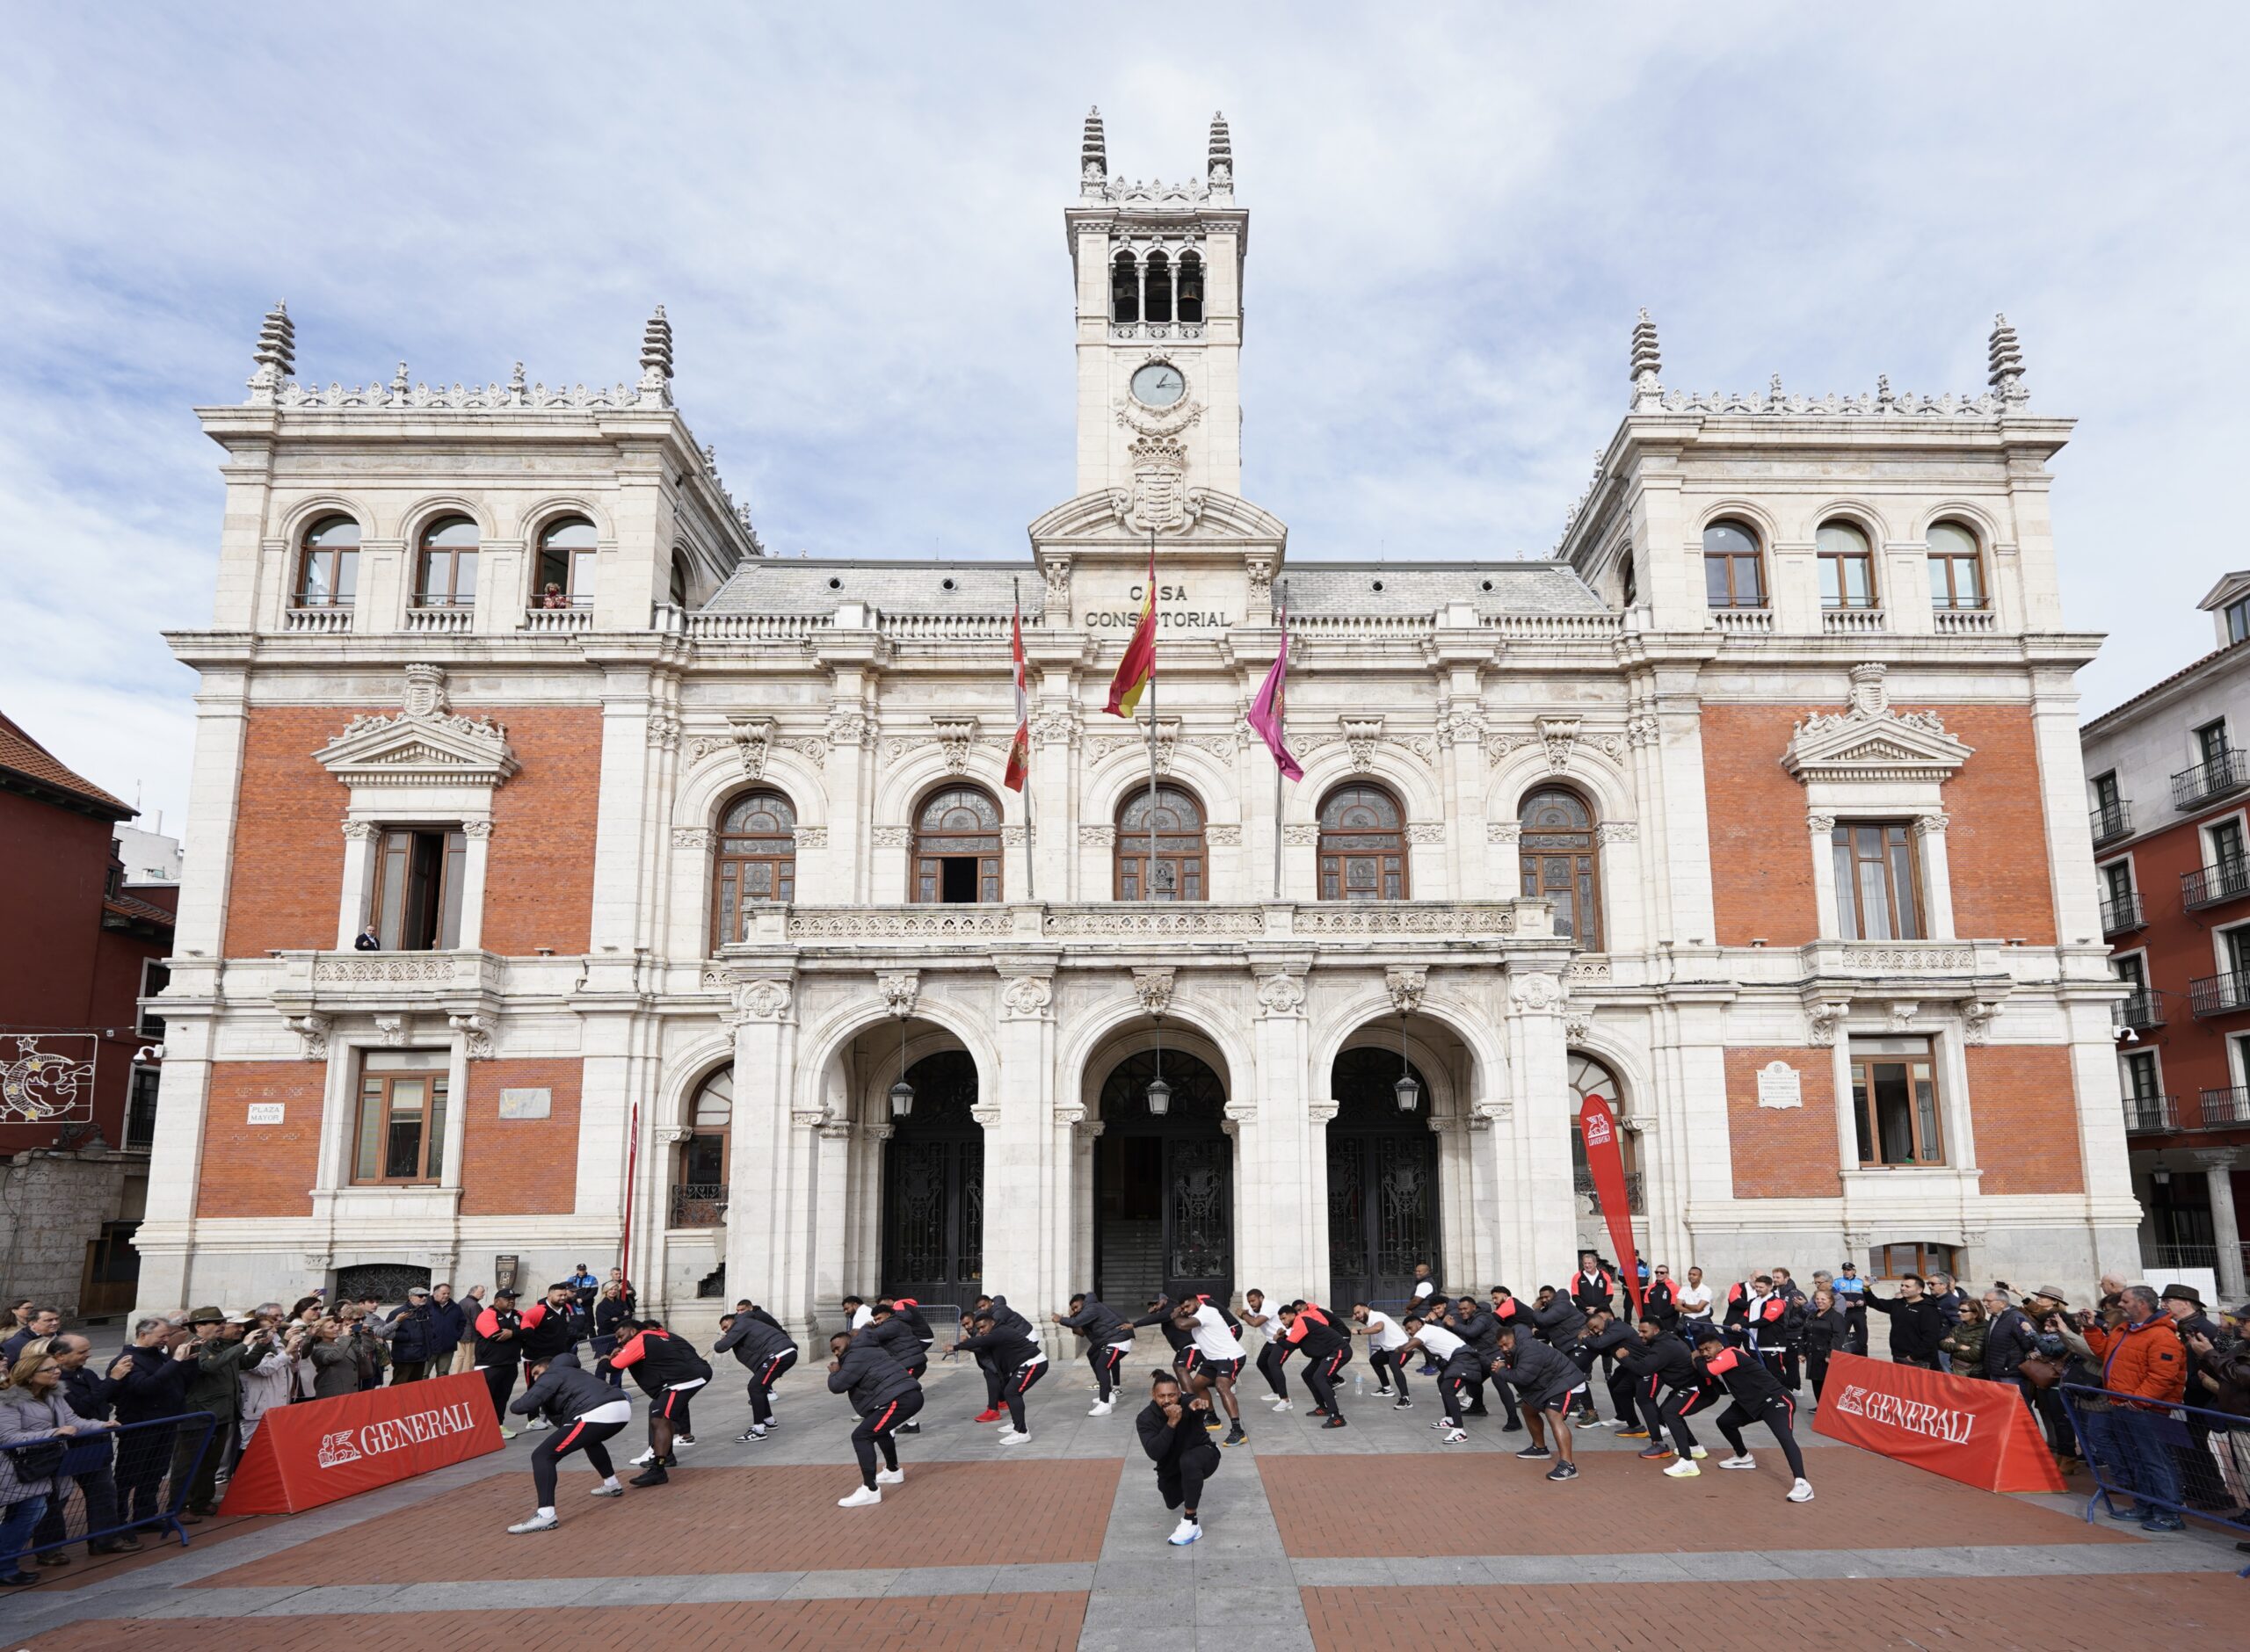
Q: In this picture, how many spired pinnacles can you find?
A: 6